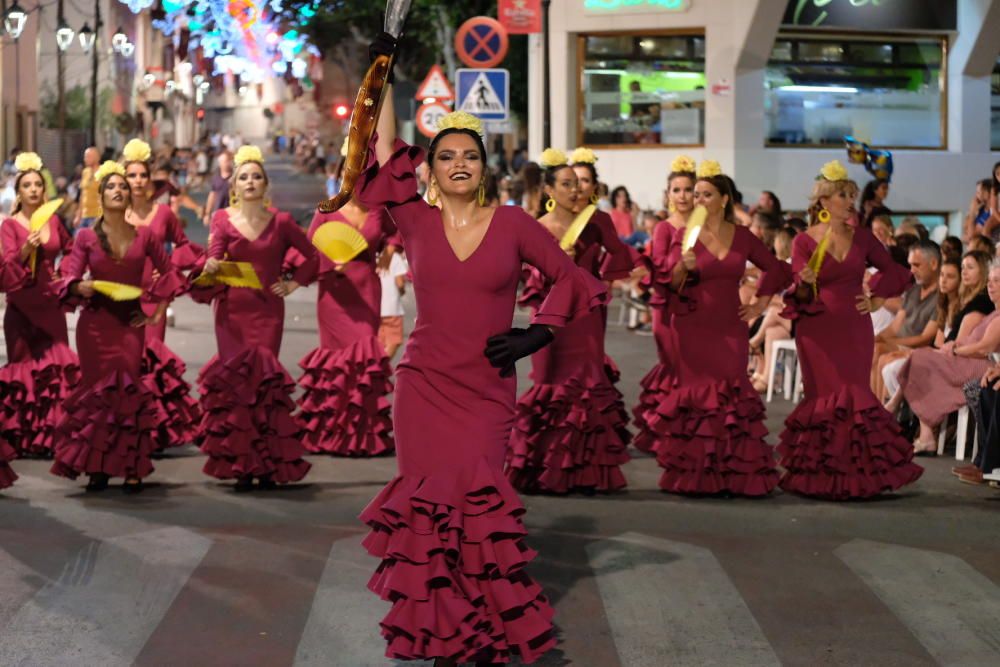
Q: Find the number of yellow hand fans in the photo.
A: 7